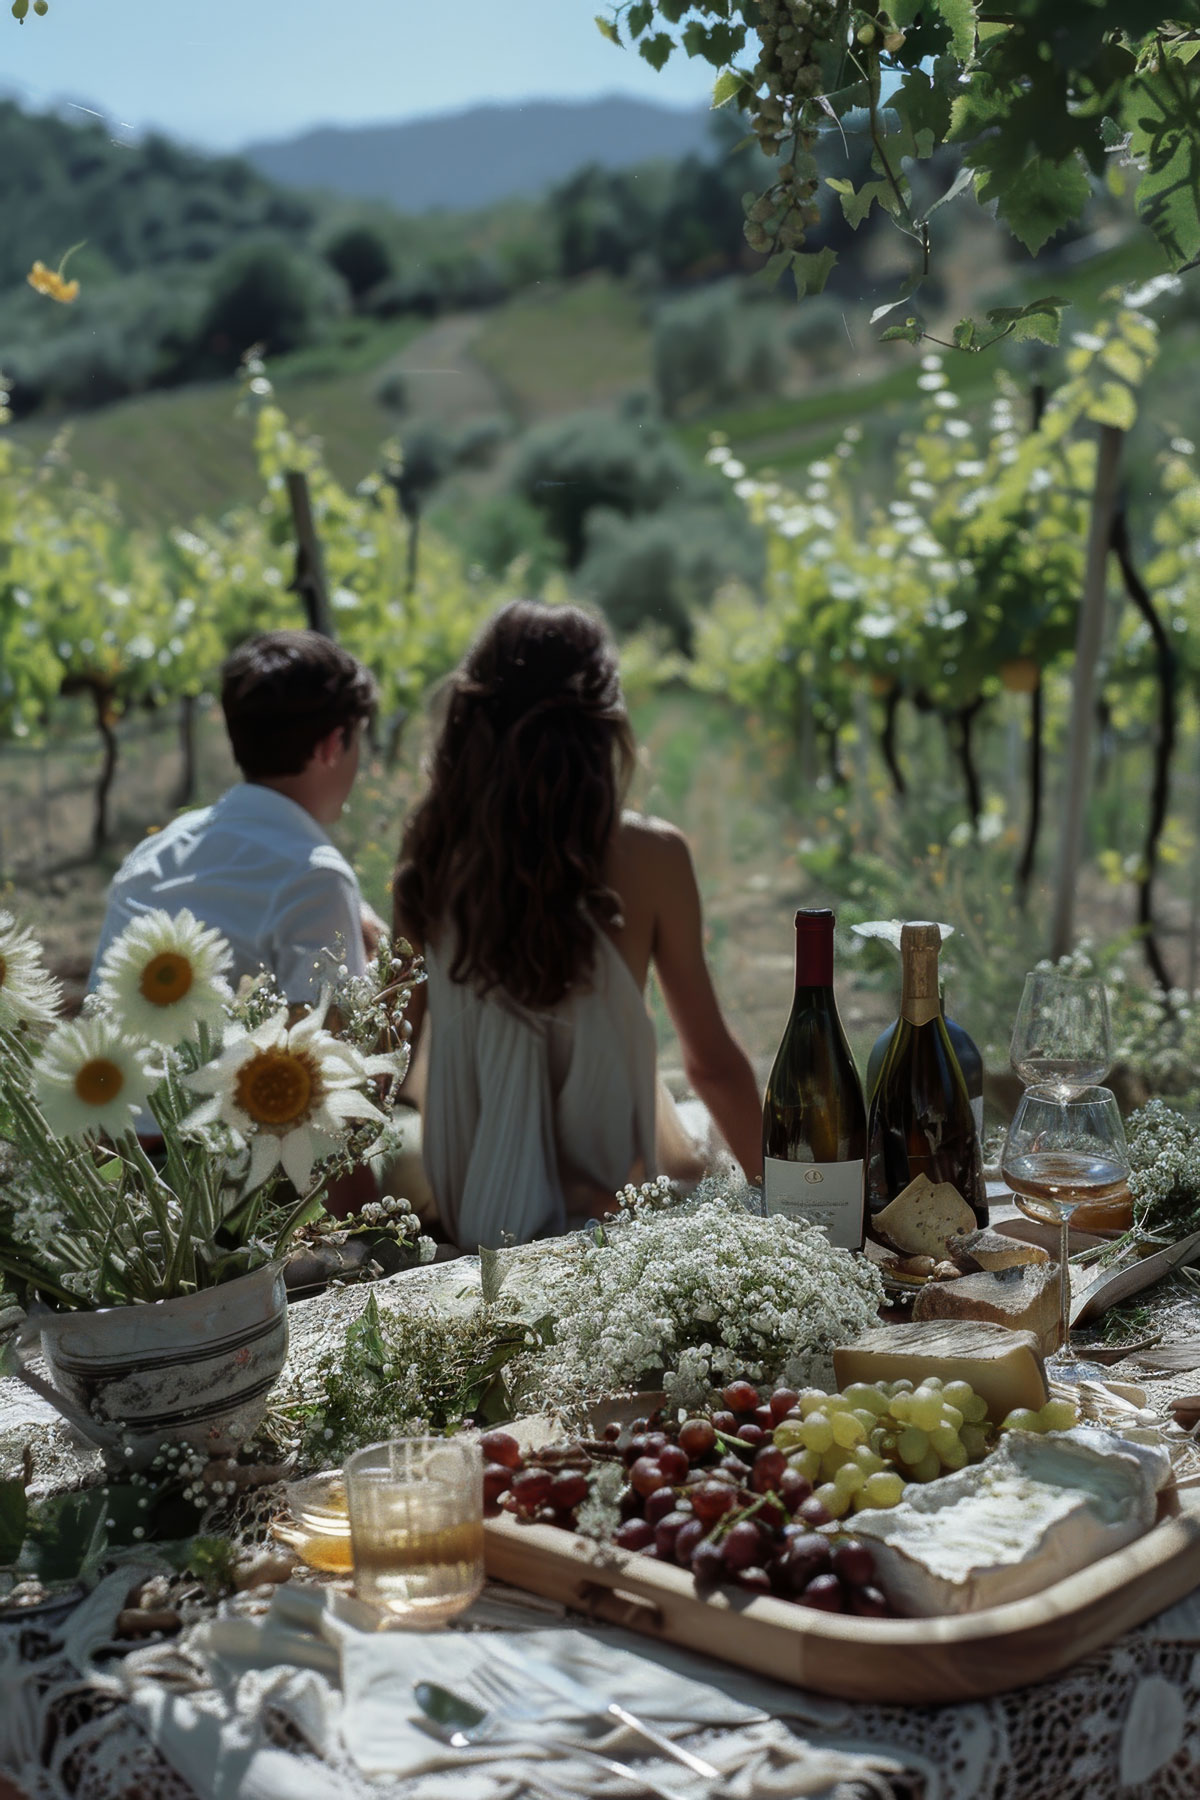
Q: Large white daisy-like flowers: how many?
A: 4